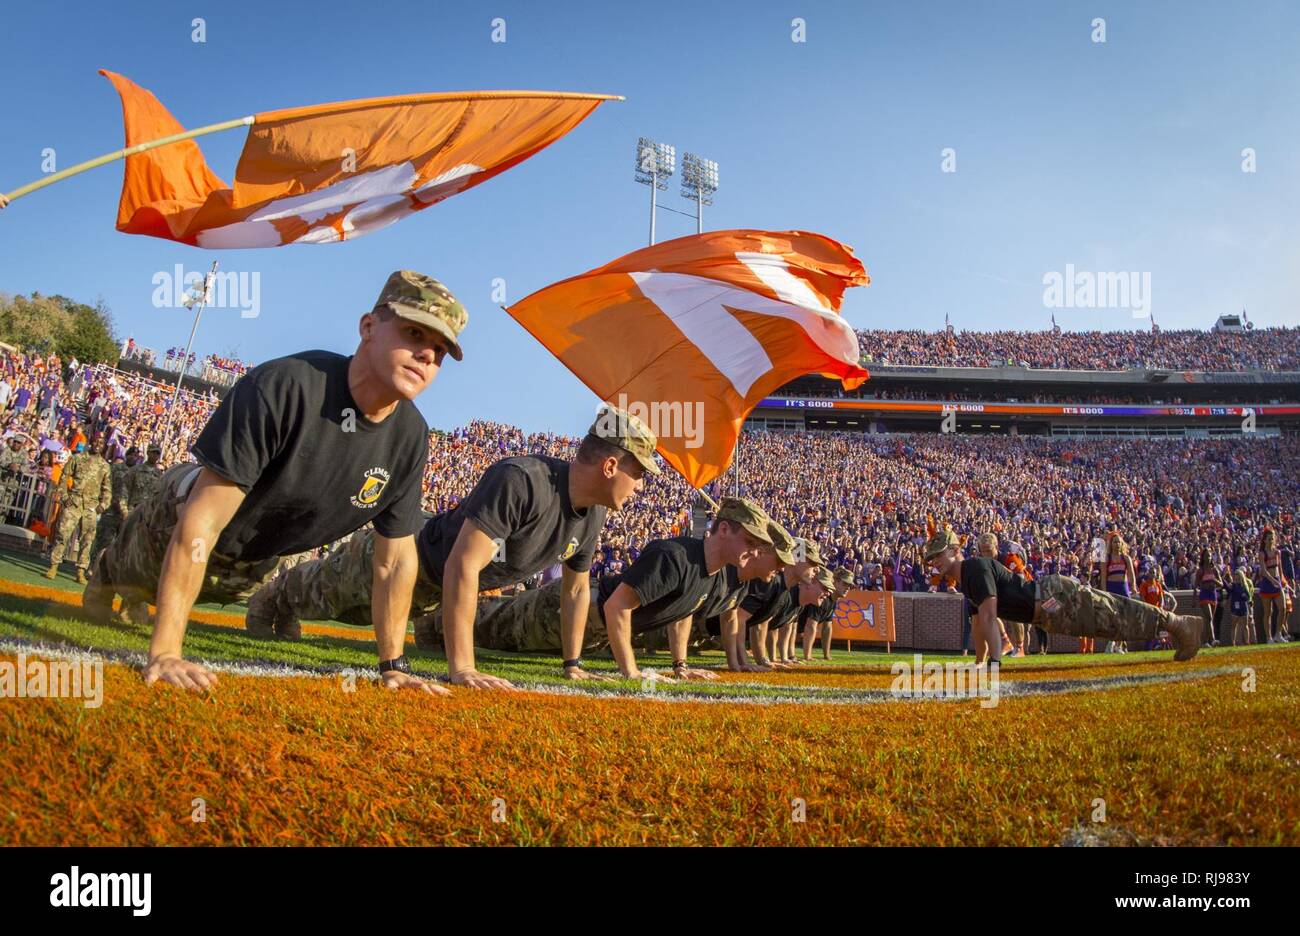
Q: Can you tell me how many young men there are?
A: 8